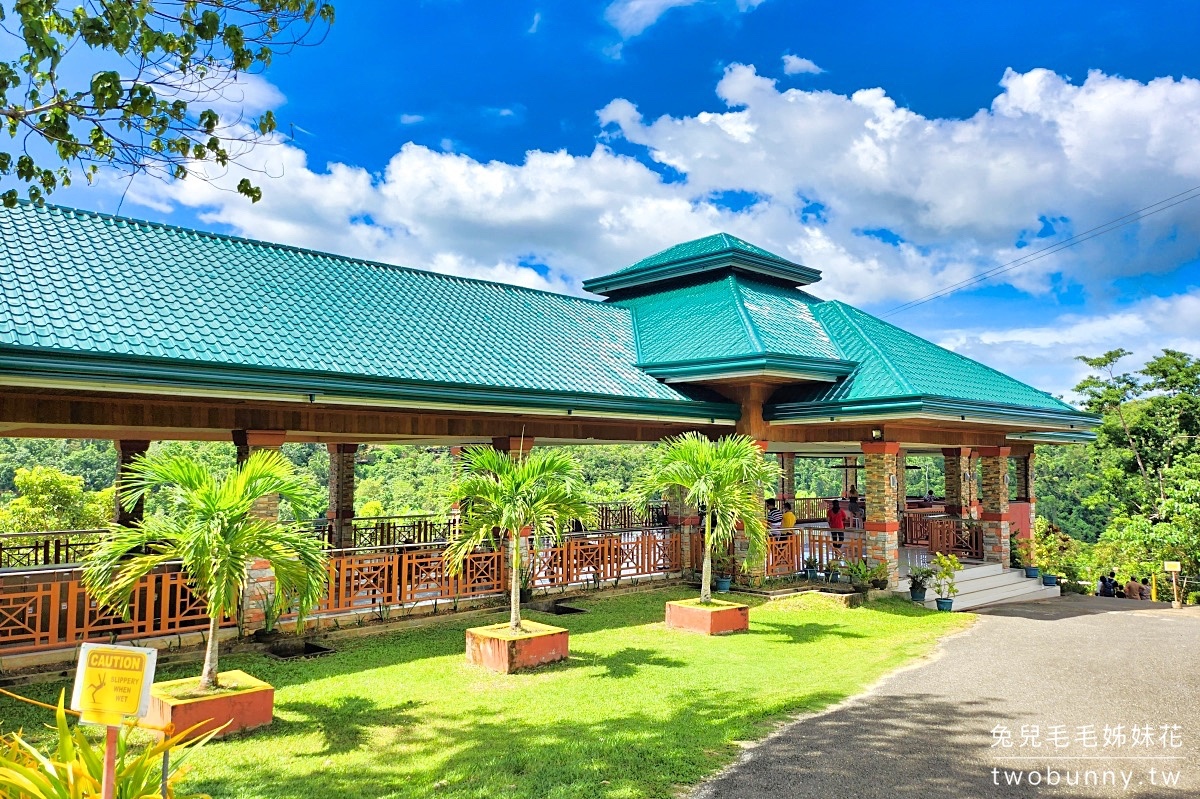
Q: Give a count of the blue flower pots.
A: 7